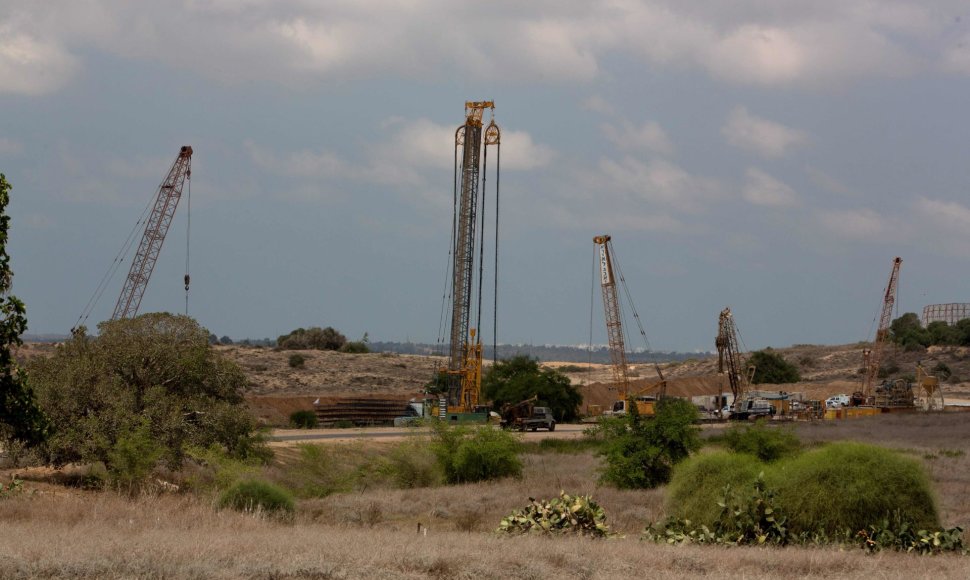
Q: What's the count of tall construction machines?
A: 5